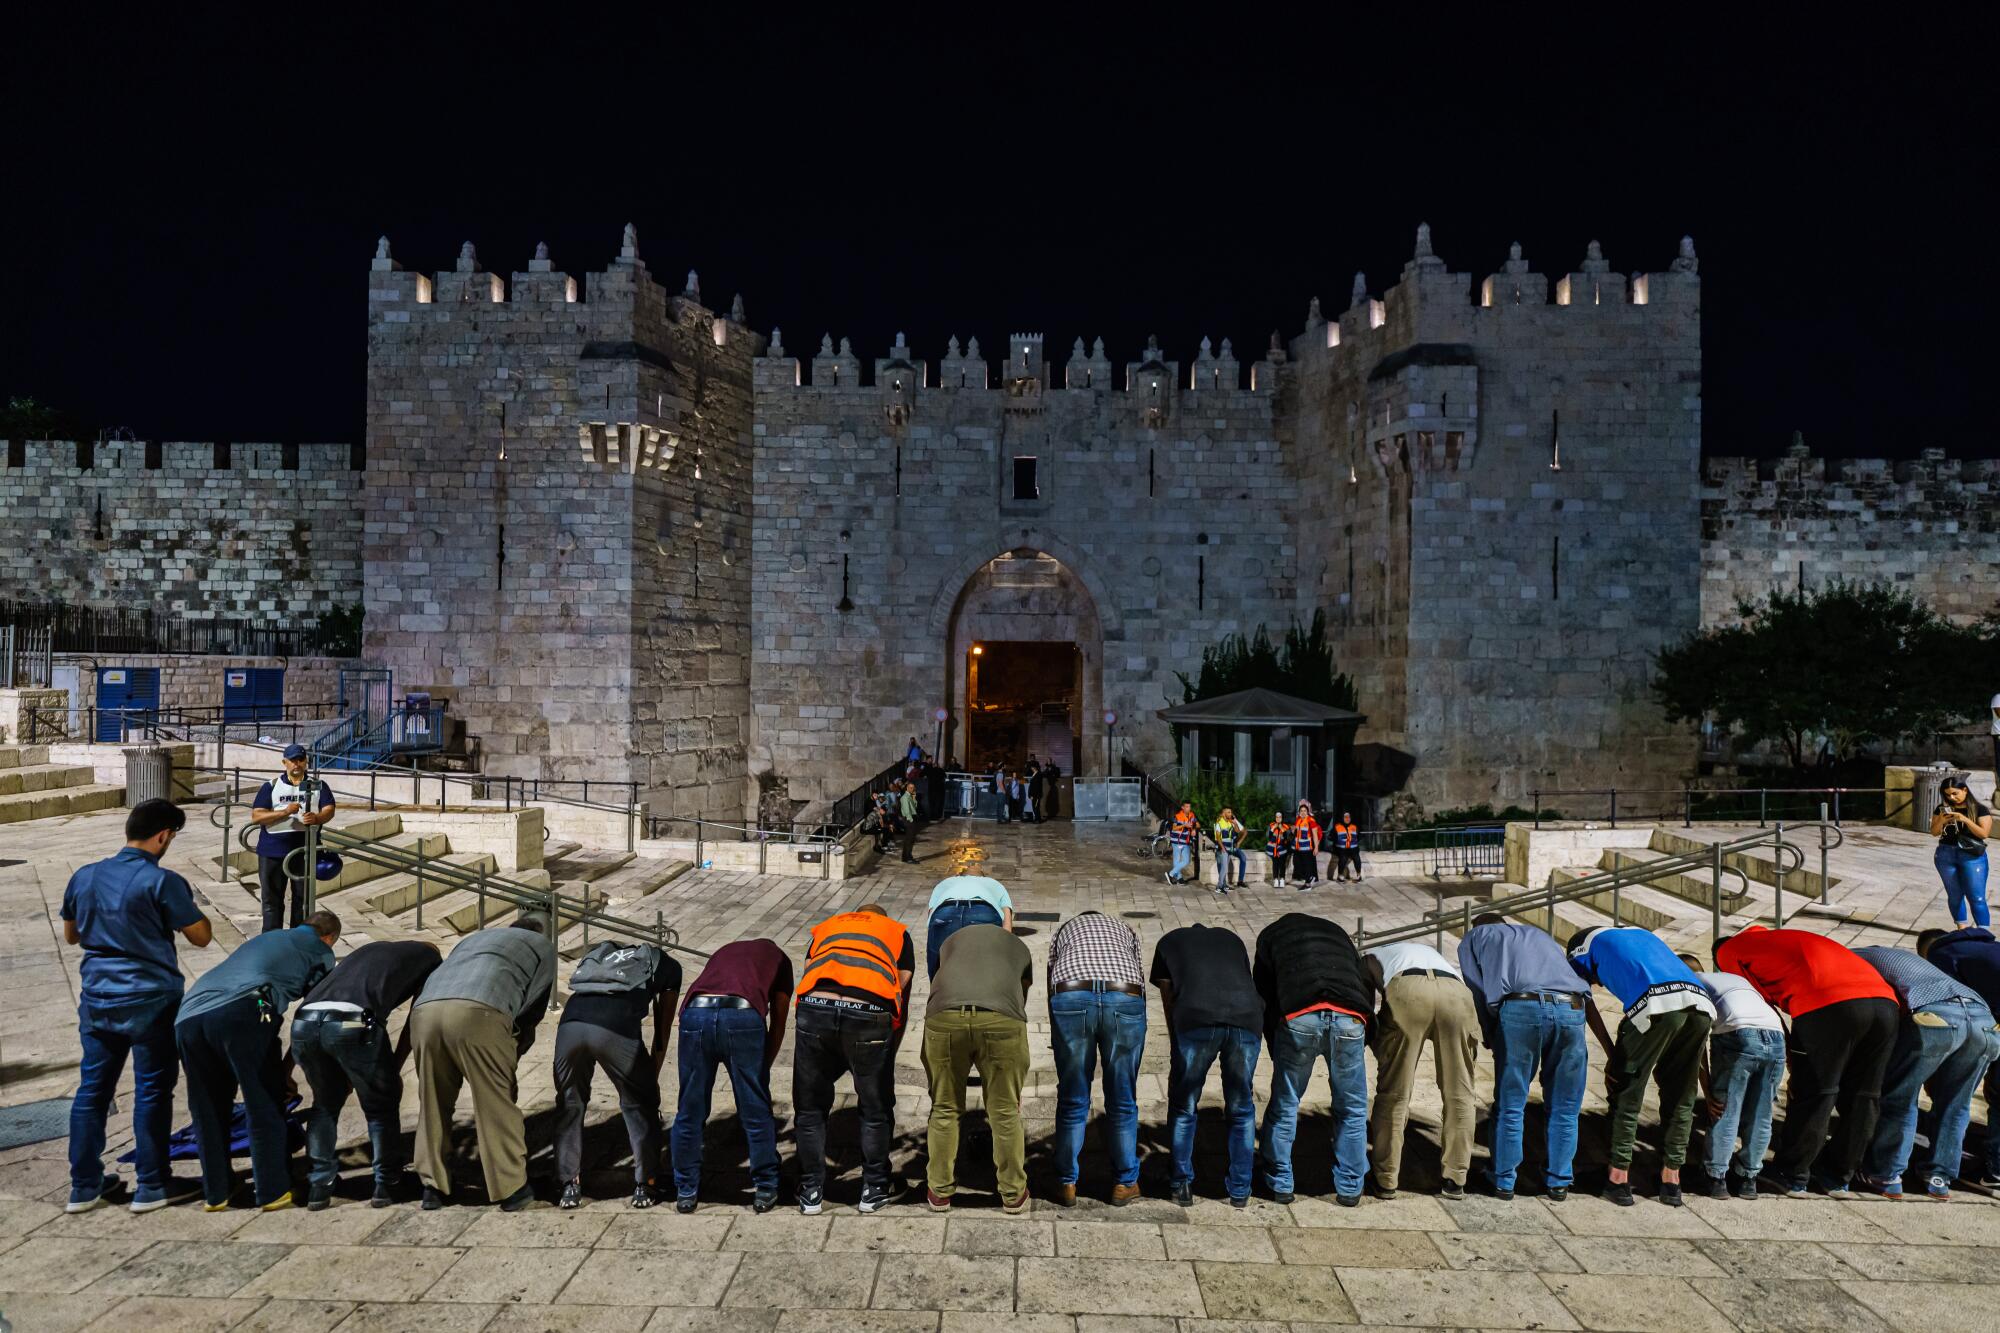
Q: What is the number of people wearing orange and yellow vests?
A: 6